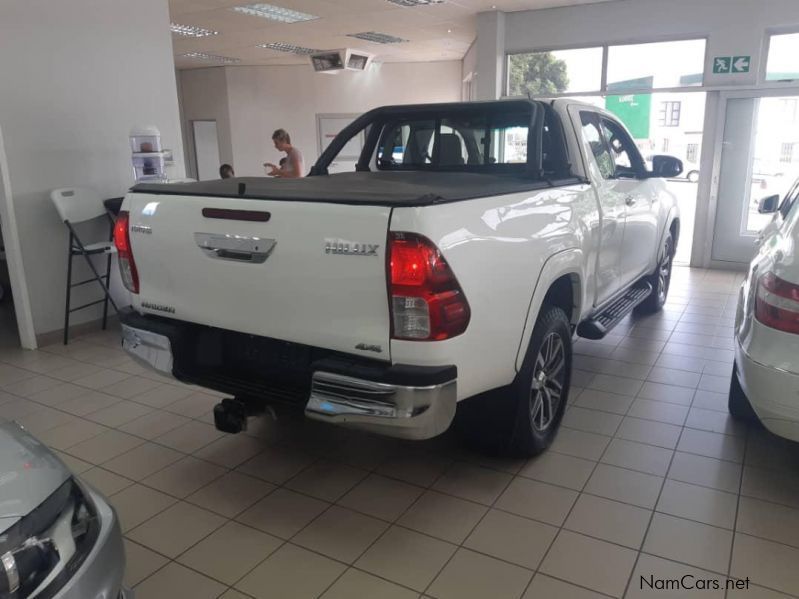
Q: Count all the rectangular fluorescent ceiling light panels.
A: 6